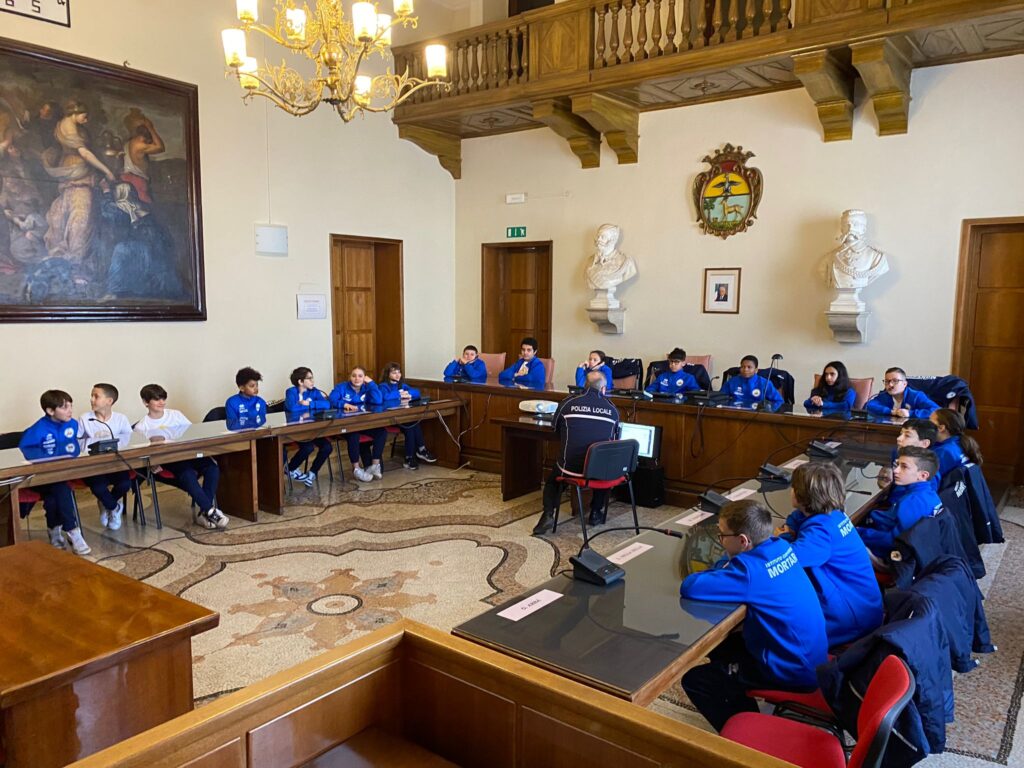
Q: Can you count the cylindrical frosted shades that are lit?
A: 9